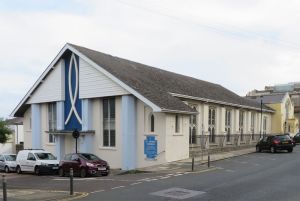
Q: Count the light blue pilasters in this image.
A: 4